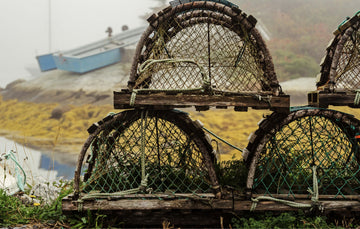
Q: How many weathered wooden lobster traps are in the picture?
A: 4